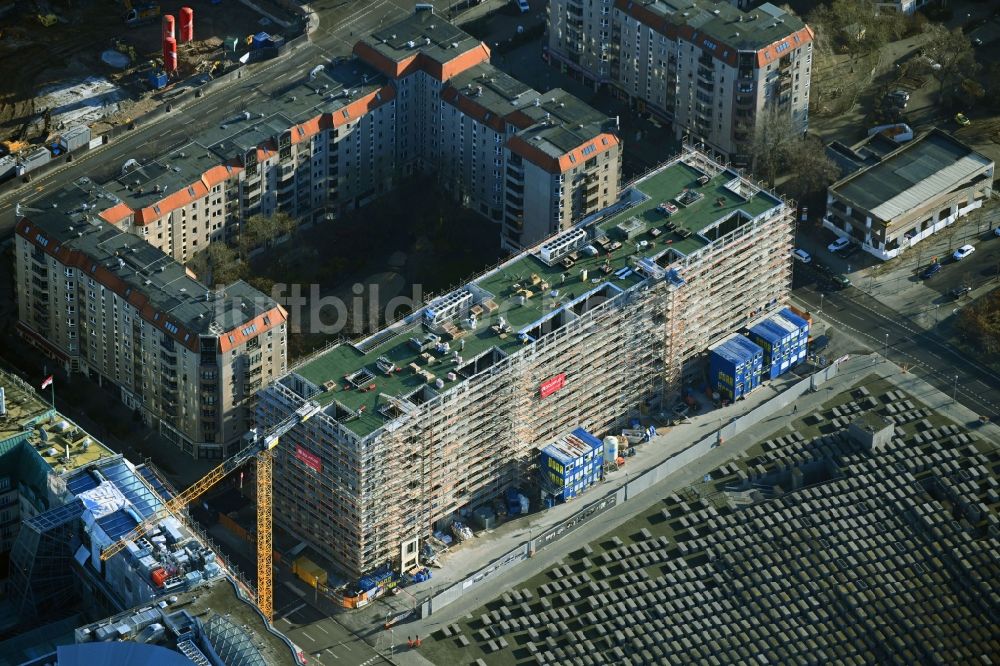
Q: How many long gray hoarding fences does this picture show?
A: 1